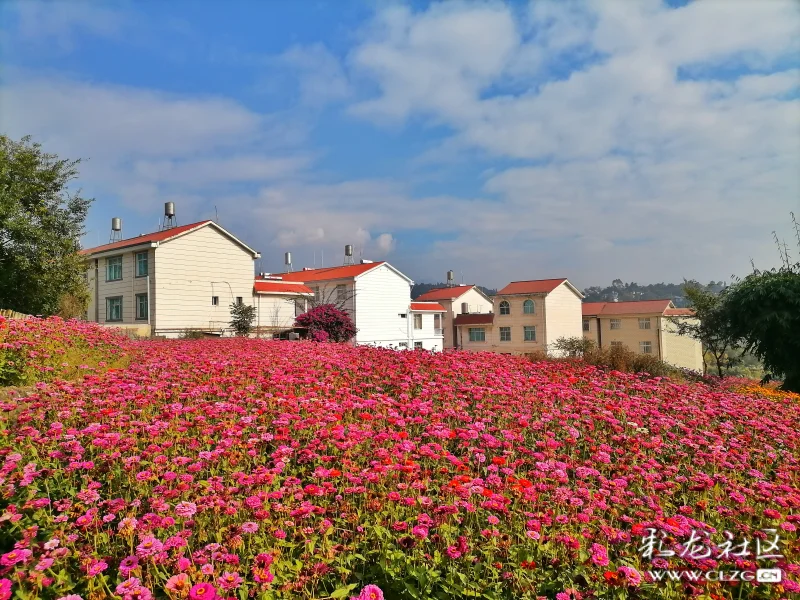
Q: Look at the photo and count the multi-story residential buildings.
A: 5